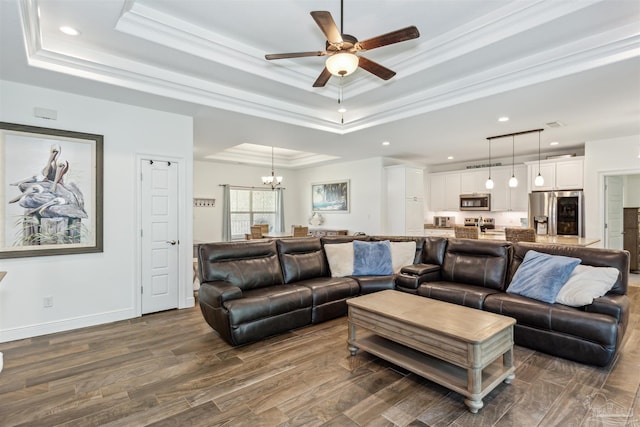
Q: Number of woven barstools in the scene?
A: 2